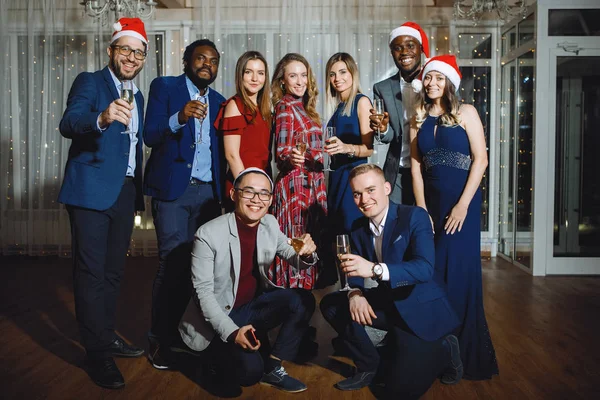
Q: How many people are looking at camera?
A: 9